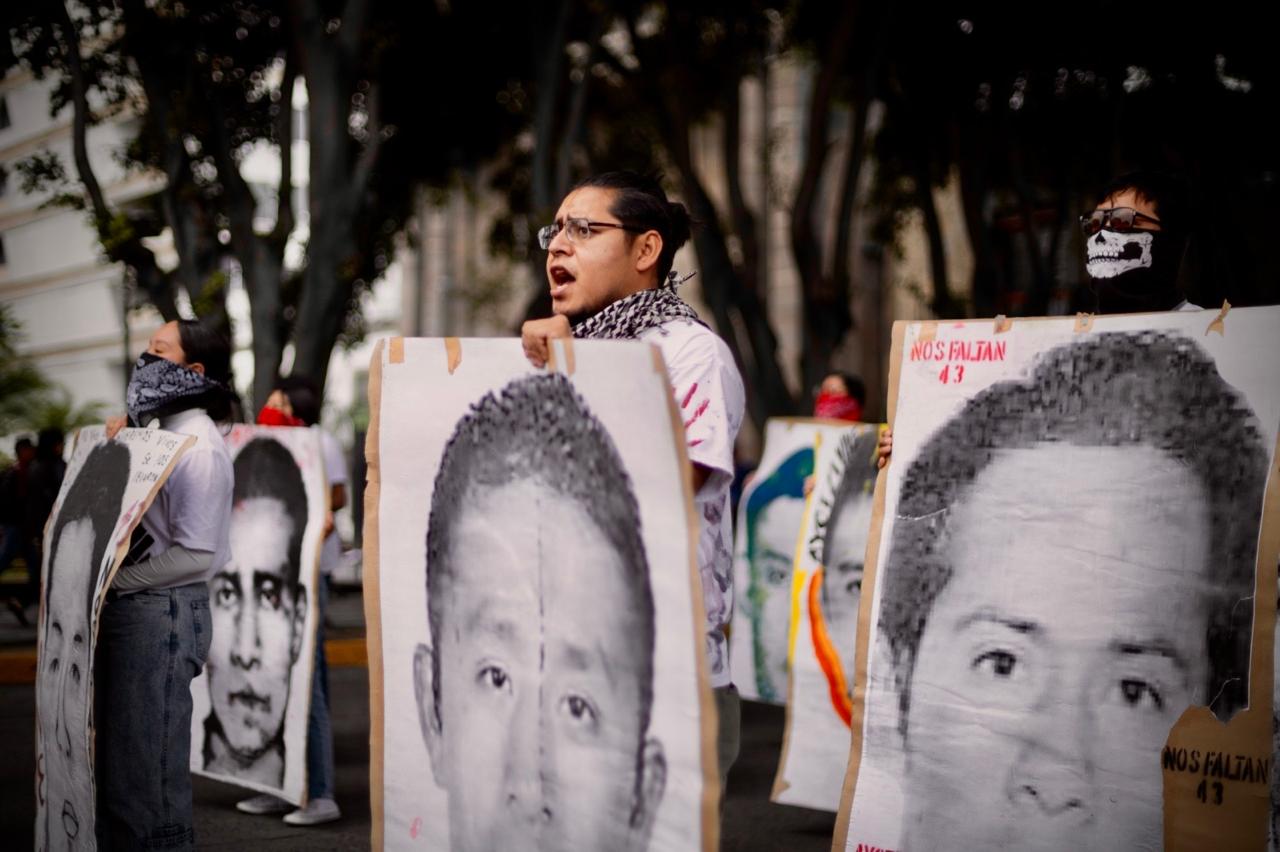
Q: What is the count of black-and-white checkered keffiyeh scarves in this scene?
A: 1